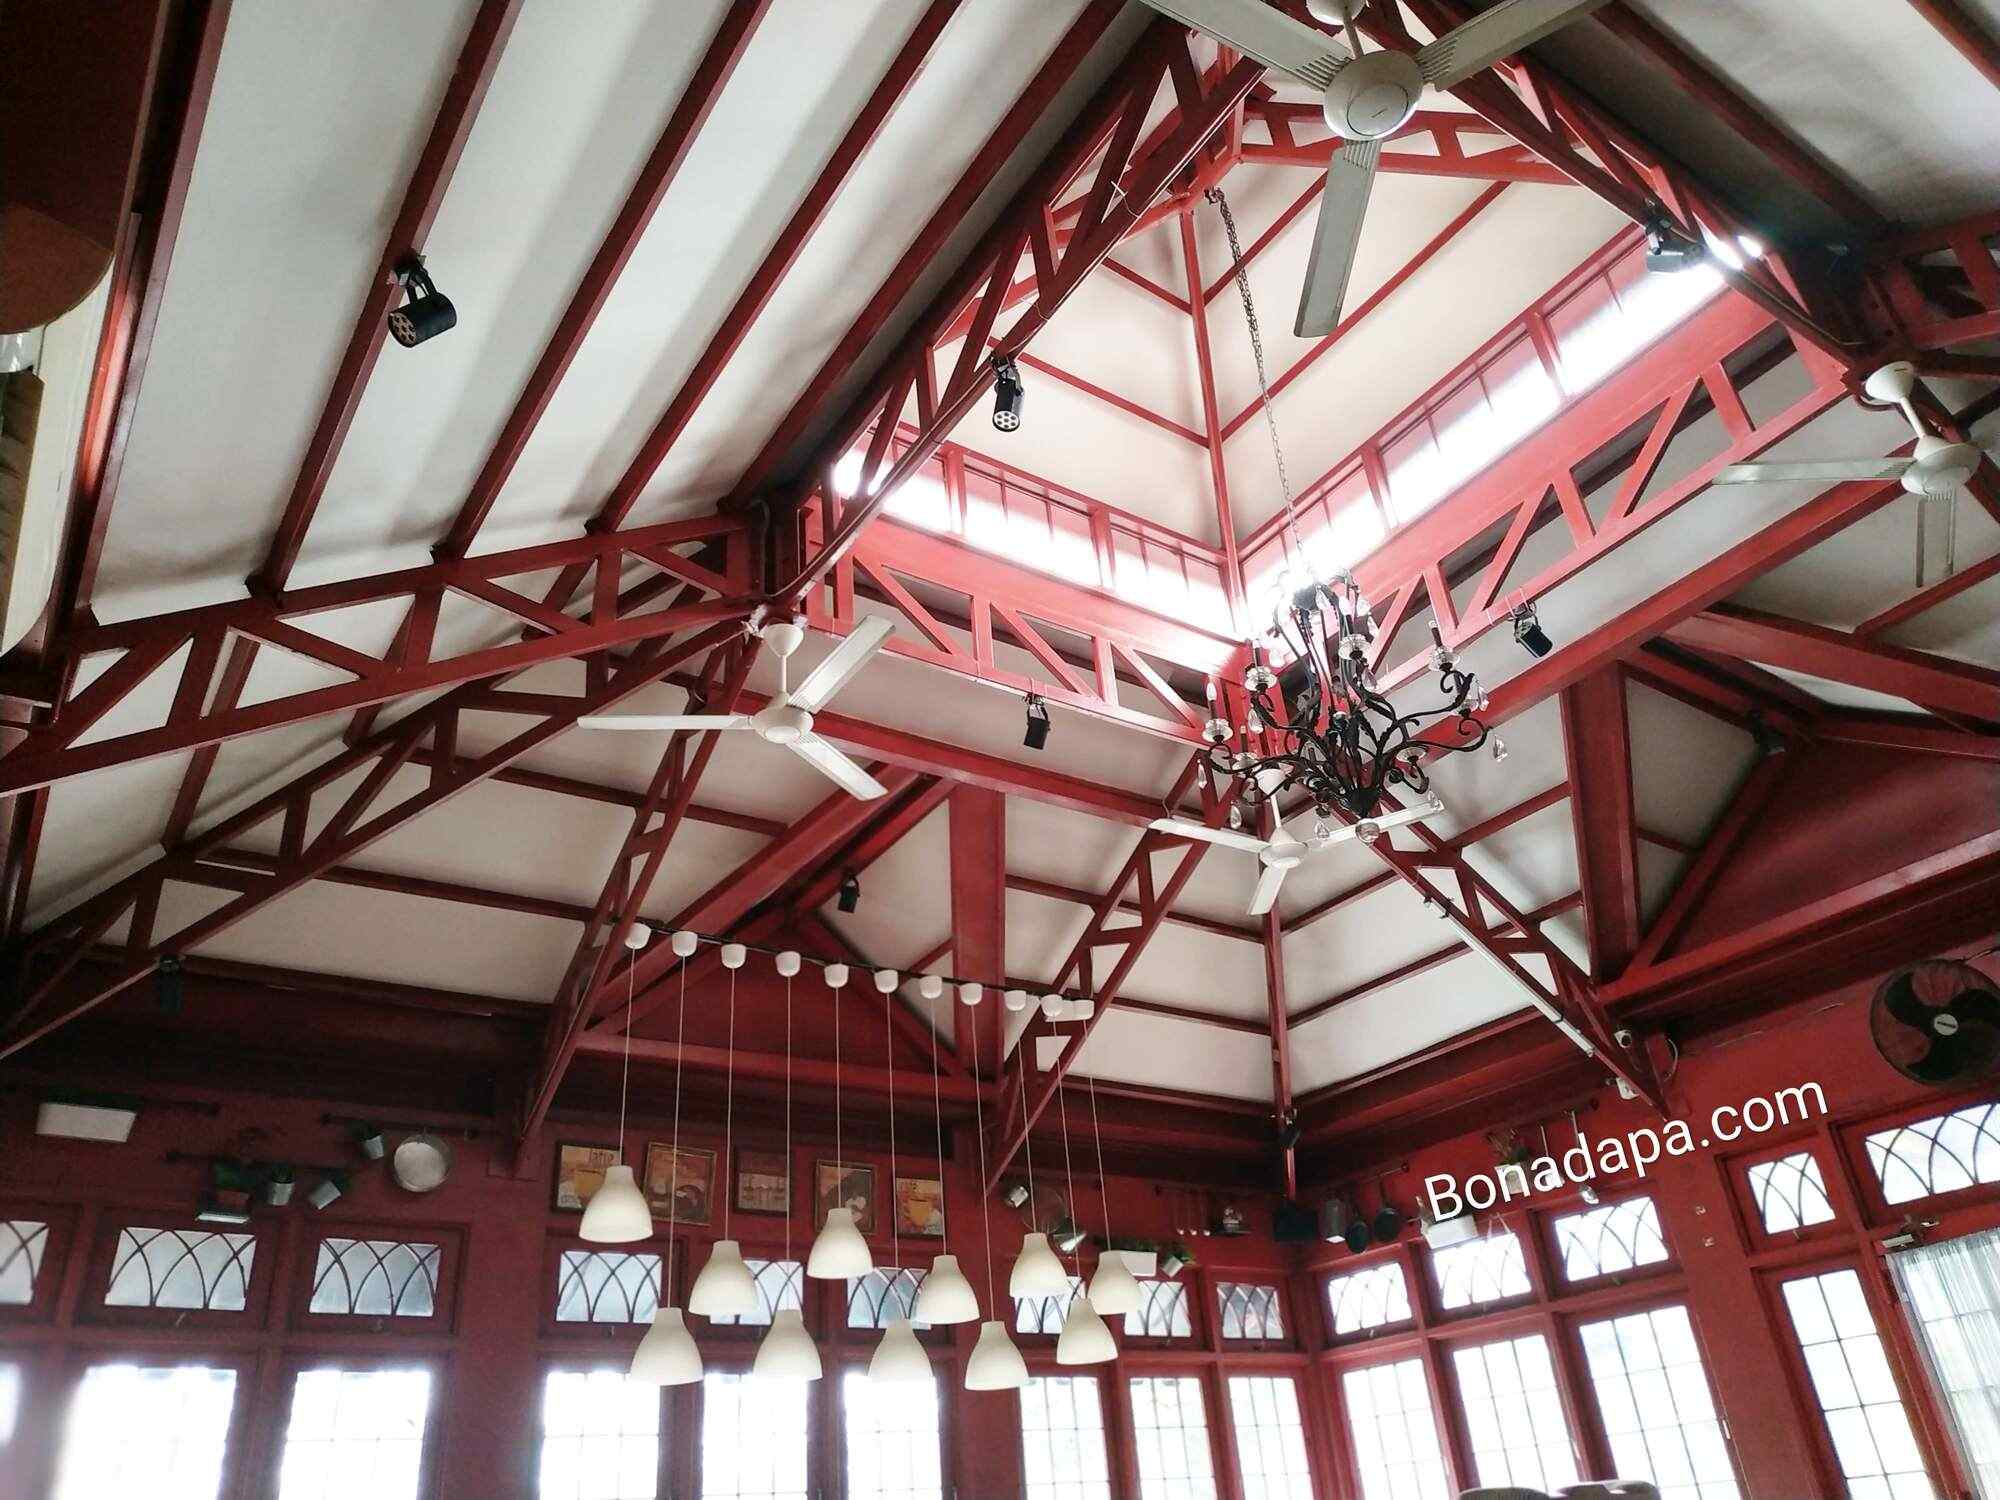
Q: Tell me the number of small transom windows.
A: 14